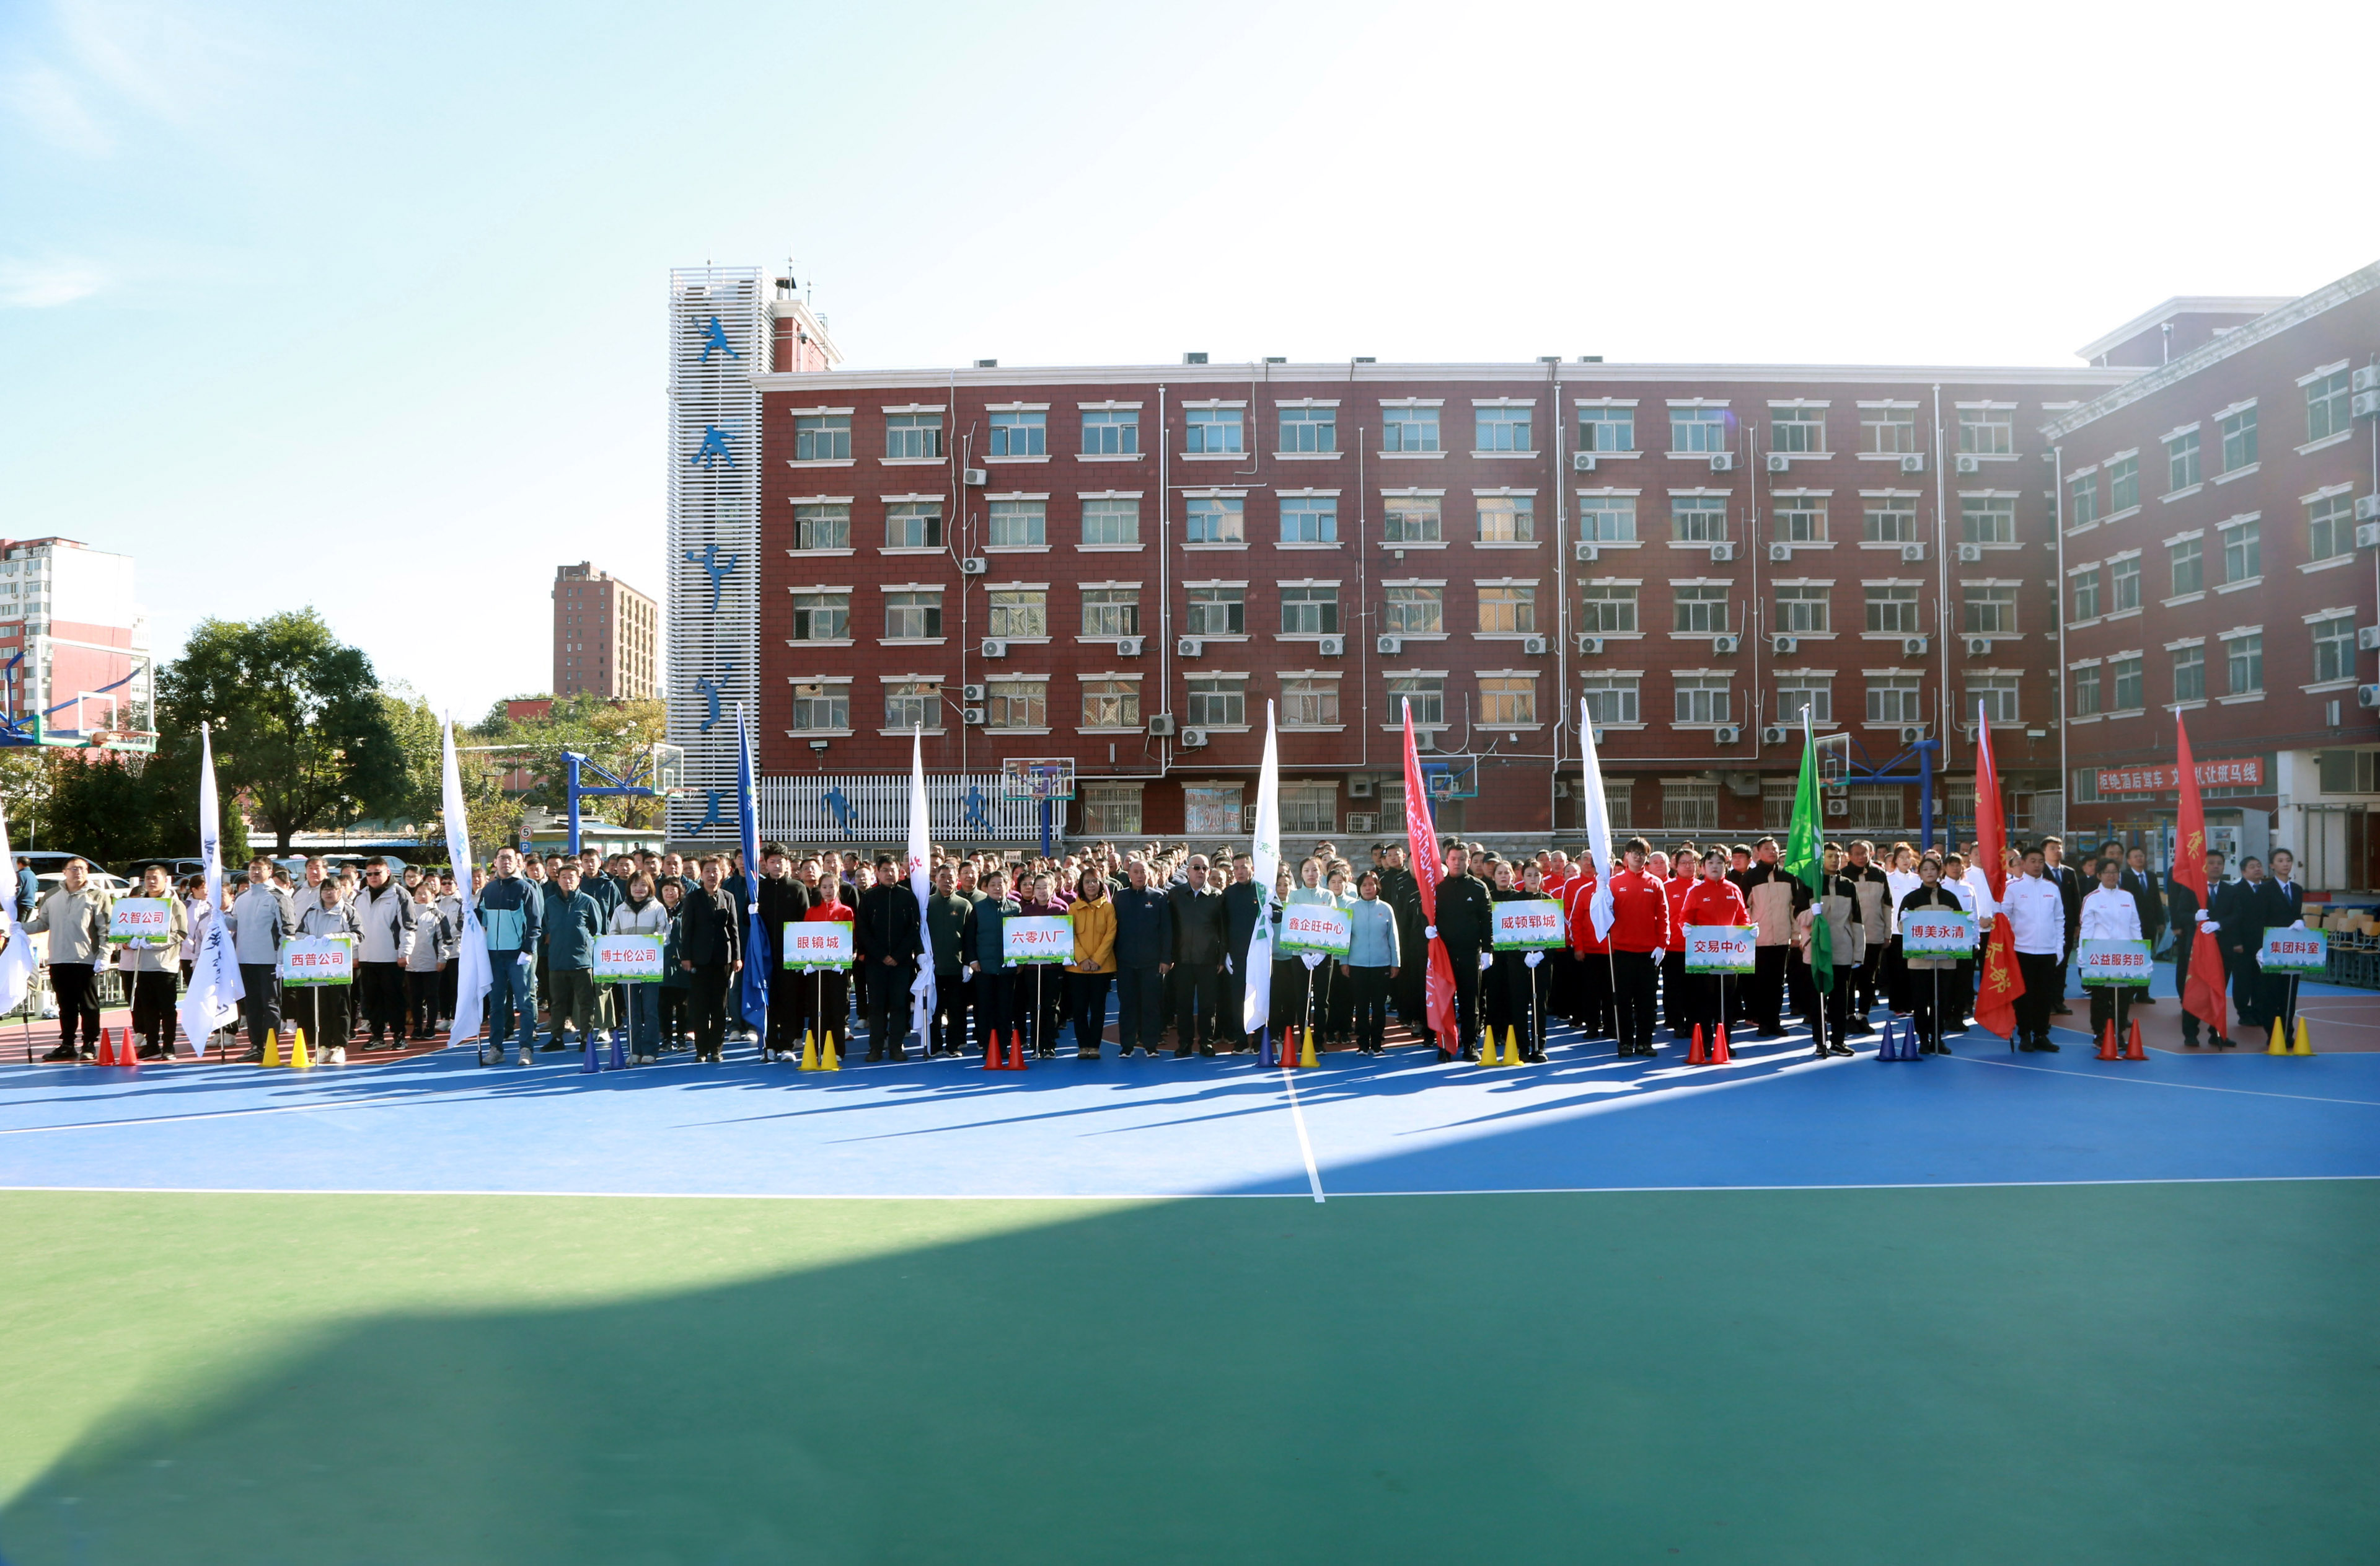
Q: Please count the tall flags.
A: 11